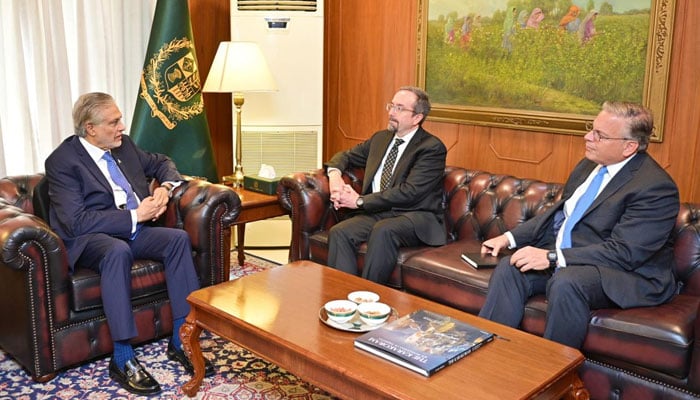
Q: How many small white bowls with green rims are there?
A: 3